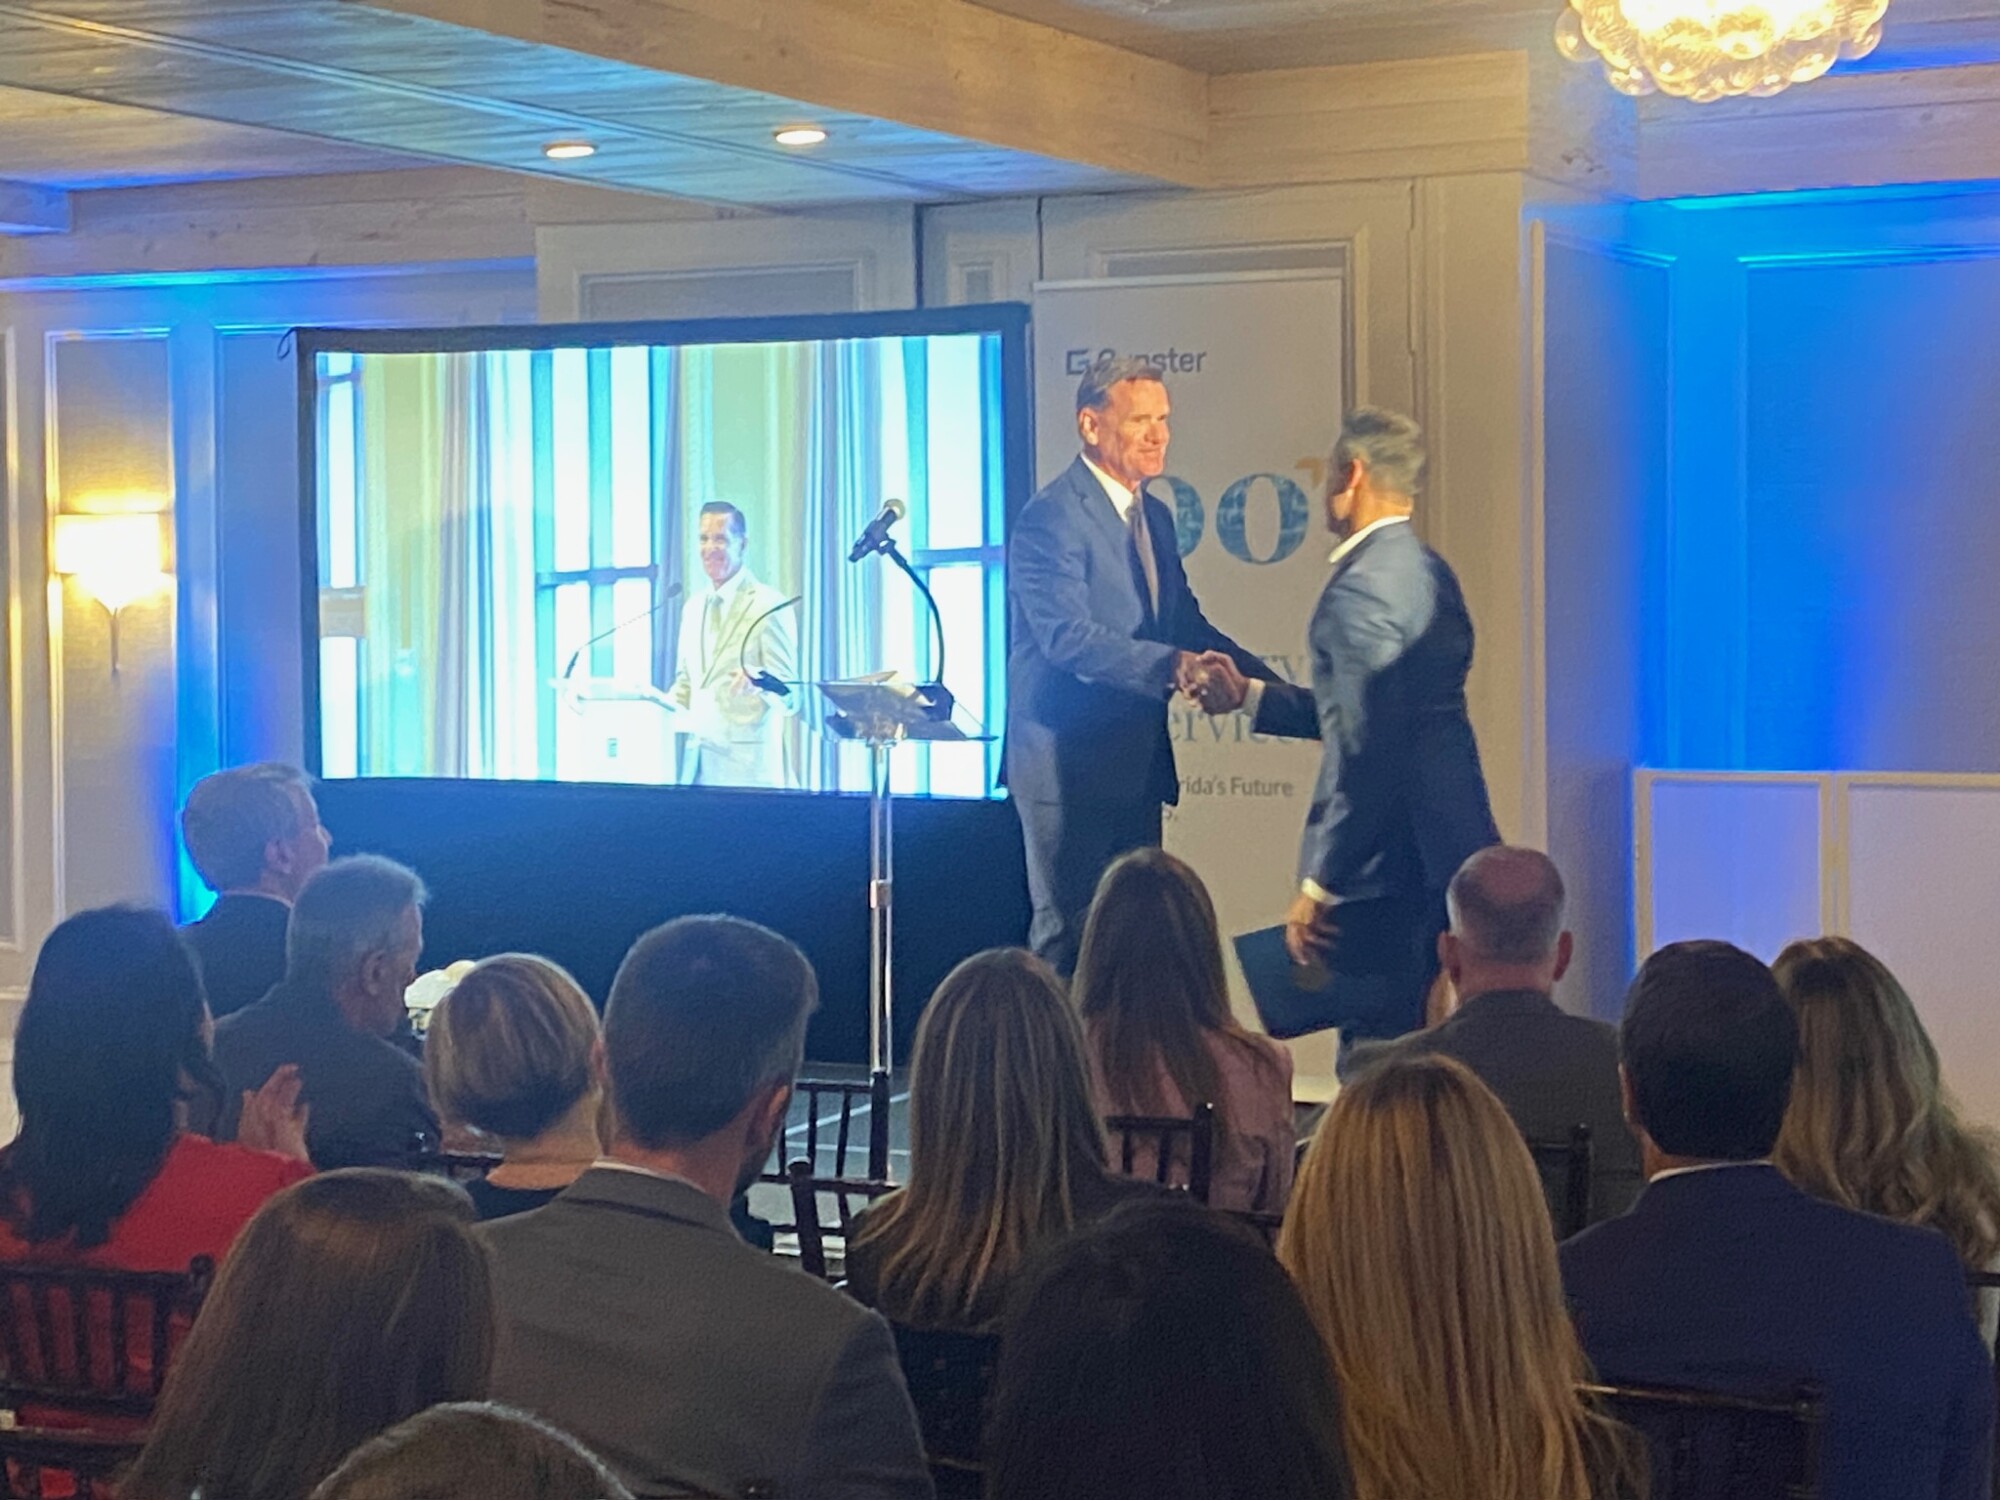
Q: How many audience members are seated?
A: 14